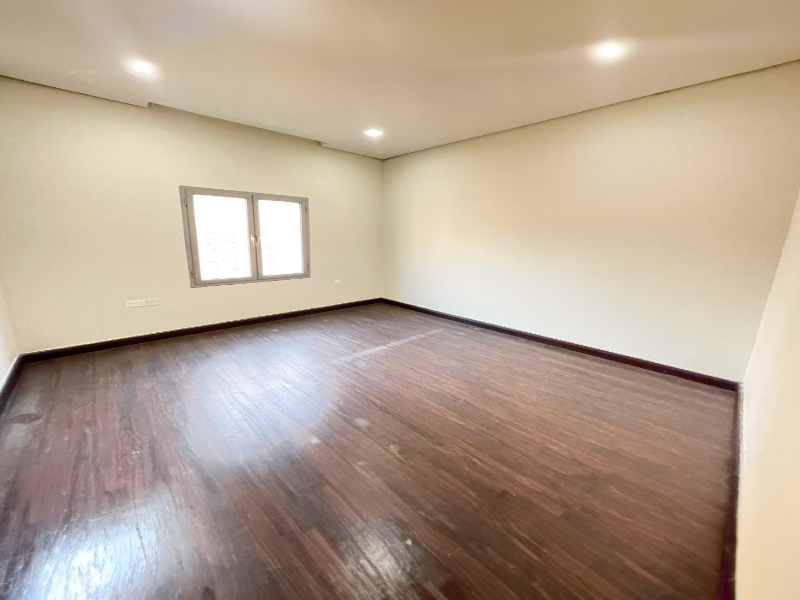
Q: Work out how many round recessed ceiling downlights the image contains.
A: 3